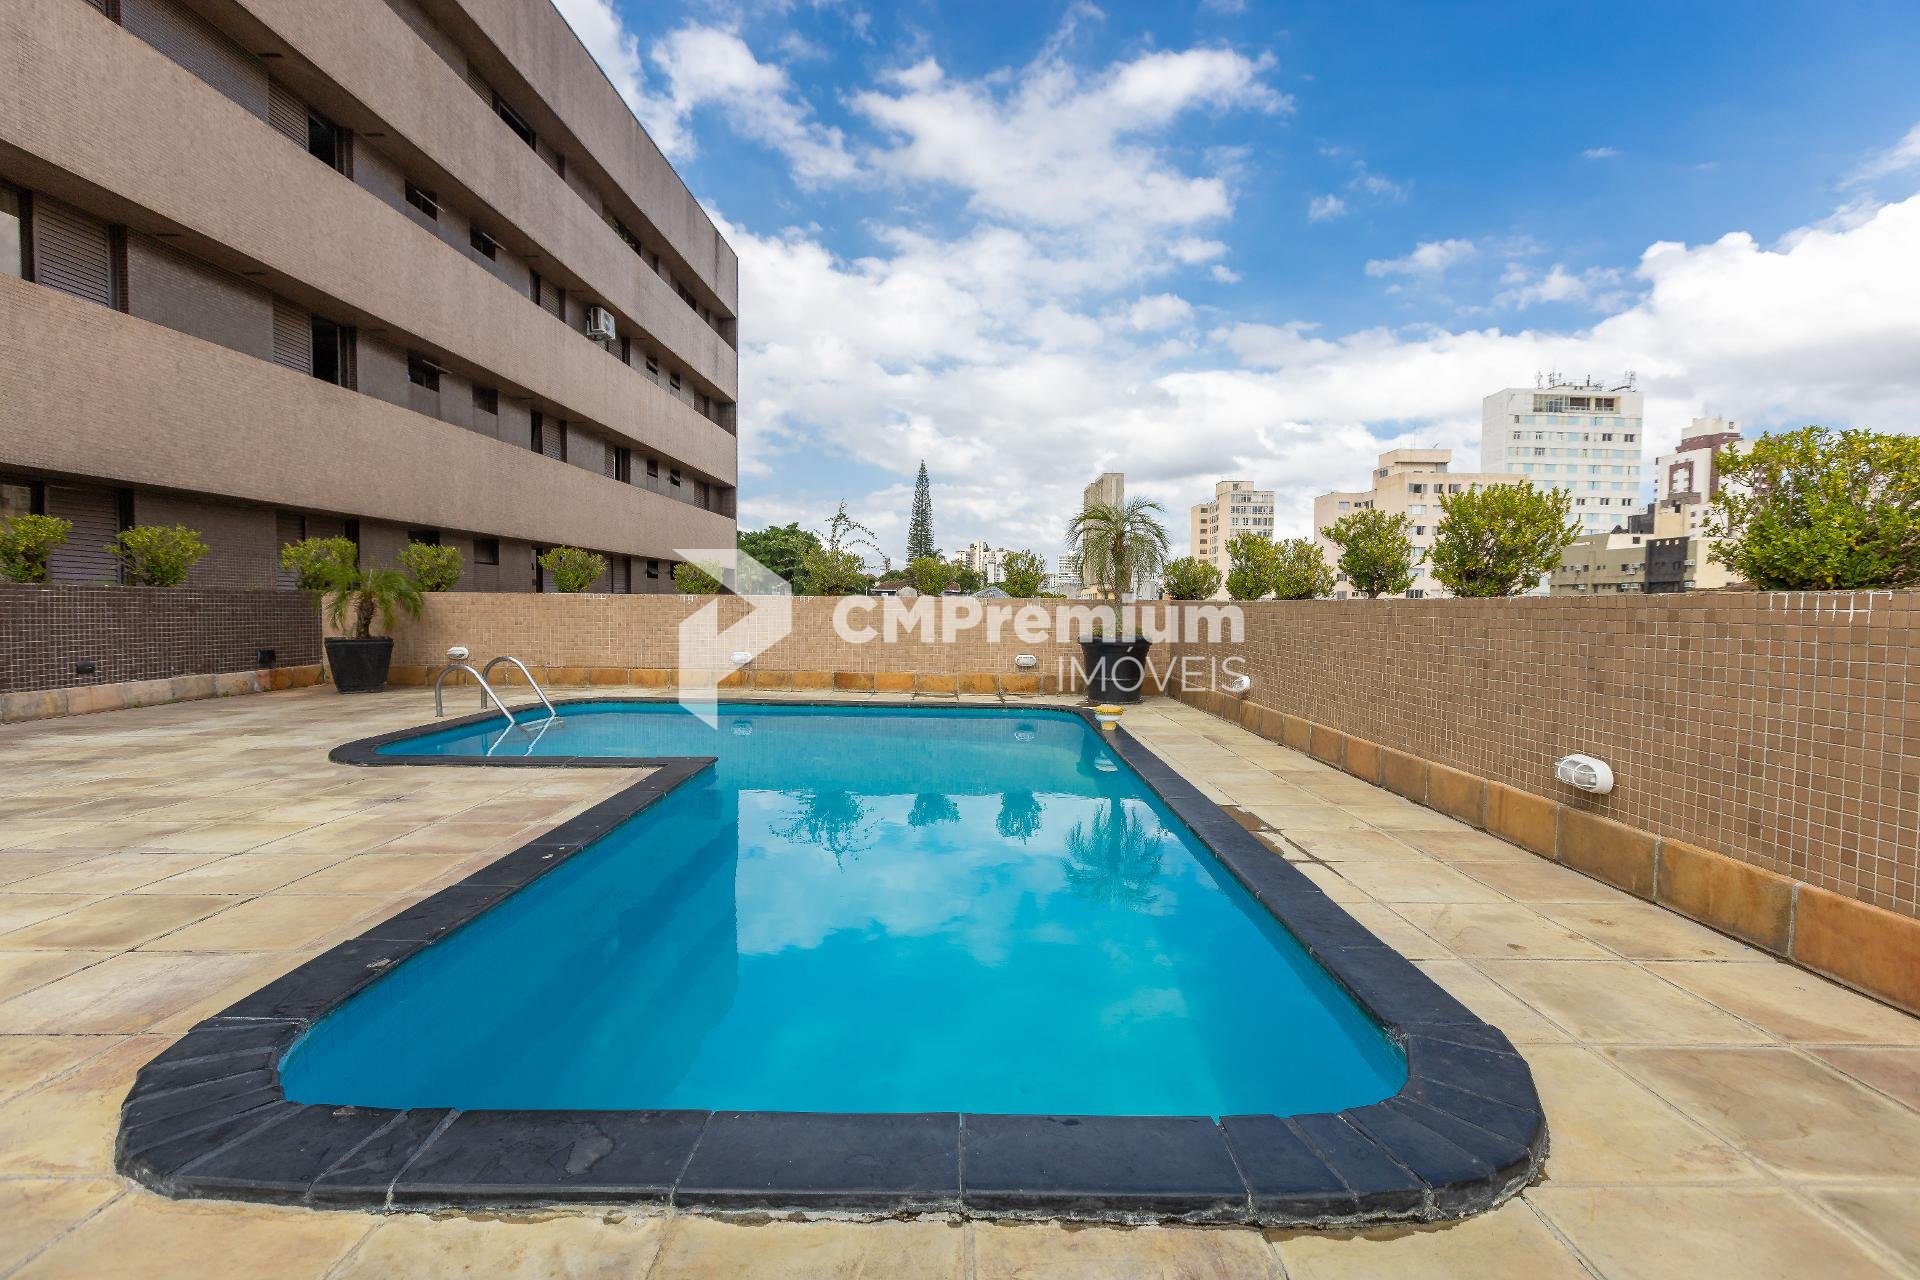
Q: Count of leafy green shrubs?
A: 15